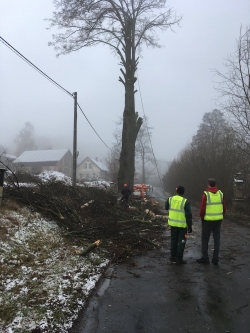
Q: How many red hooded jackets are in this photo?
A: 1